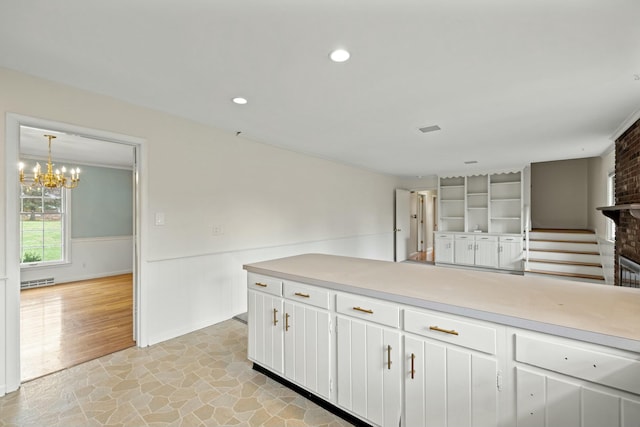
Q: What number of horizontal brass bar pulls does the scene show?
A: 4